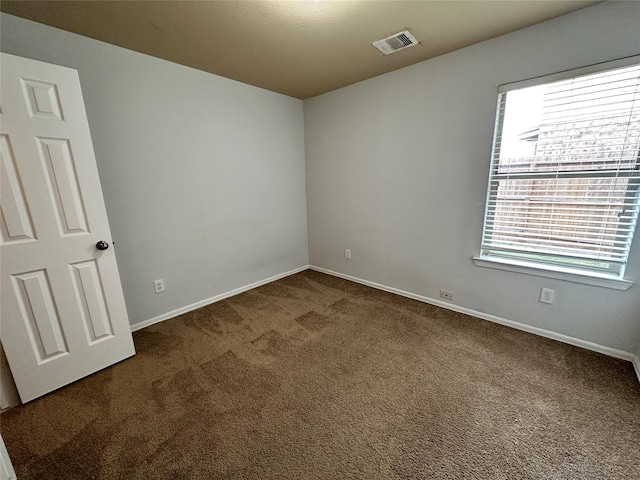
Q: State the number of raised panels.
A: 5